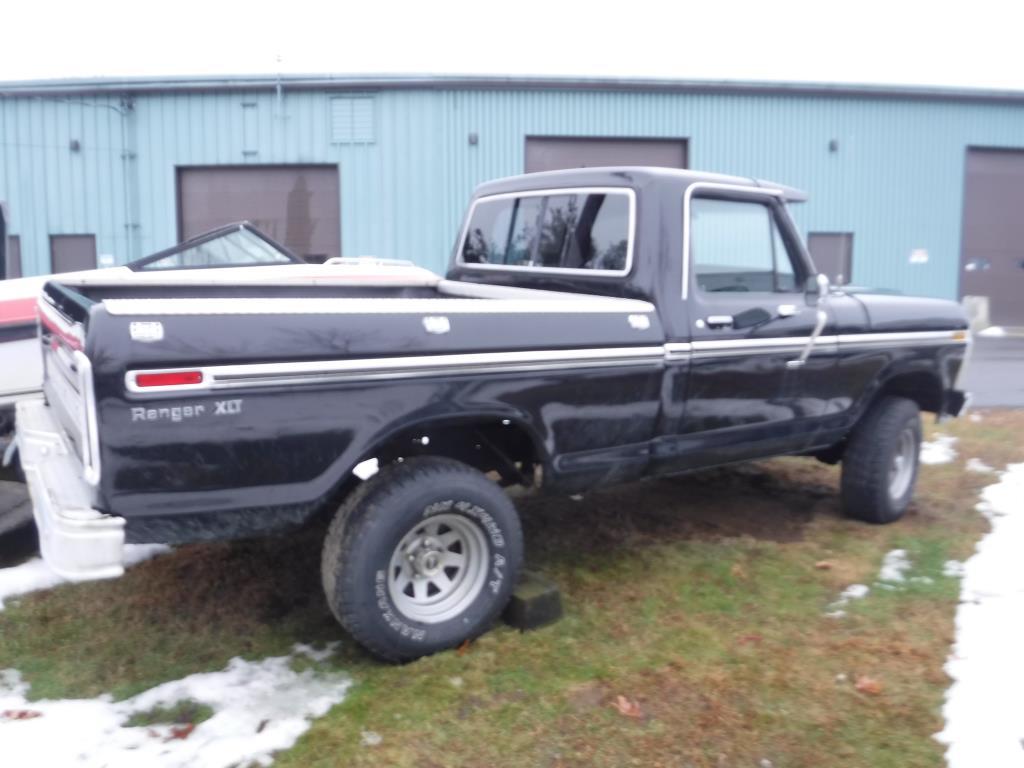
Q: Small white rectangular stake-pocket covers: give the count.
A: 3